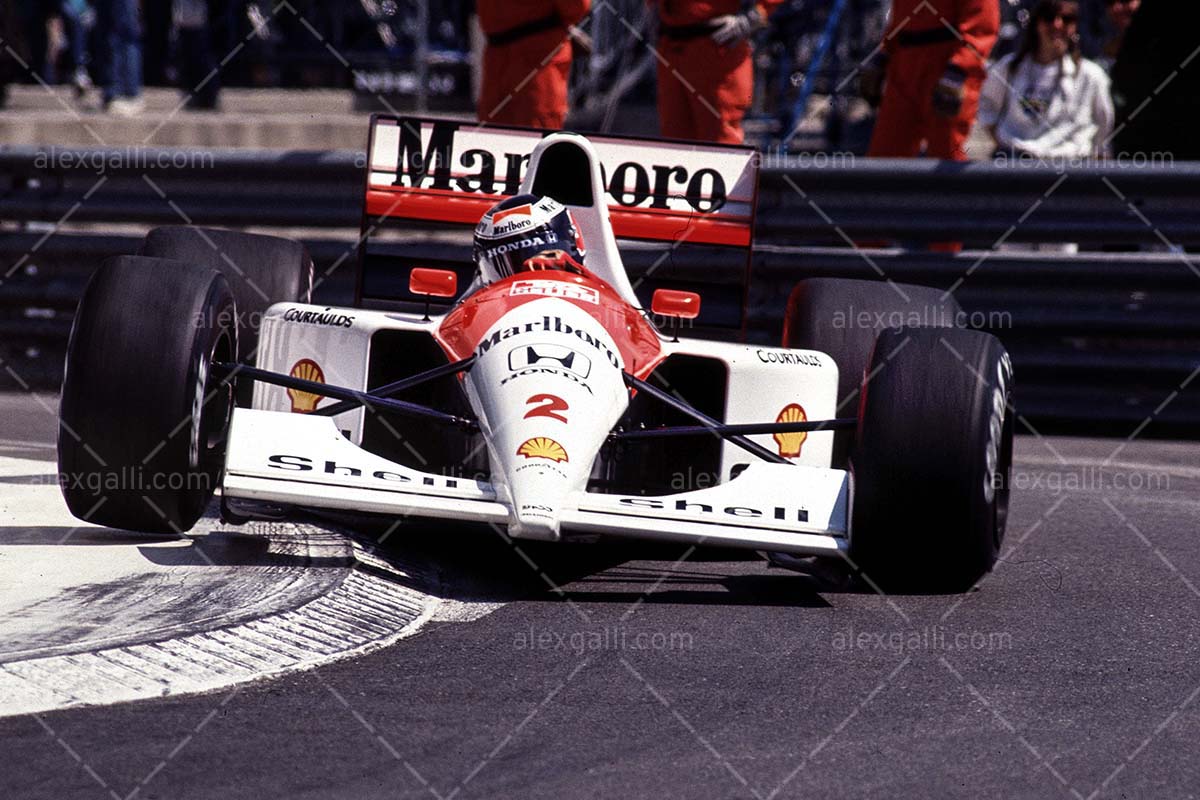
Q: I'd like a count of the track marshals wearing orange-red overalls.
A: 3